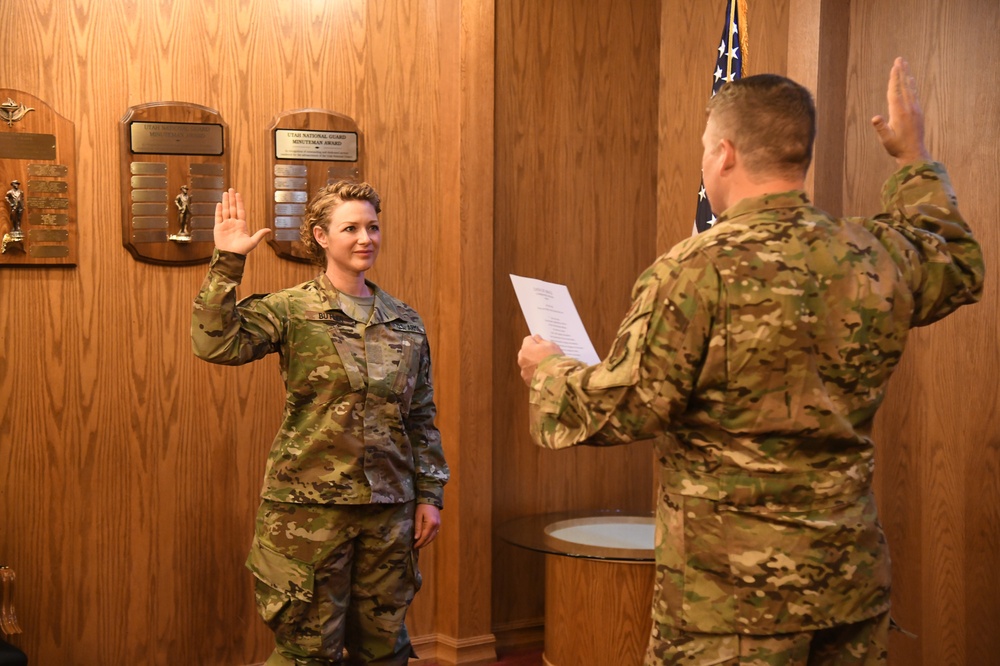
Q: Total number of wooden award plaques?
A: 3